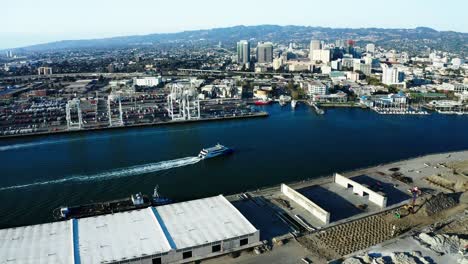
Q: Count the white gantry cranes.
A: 4